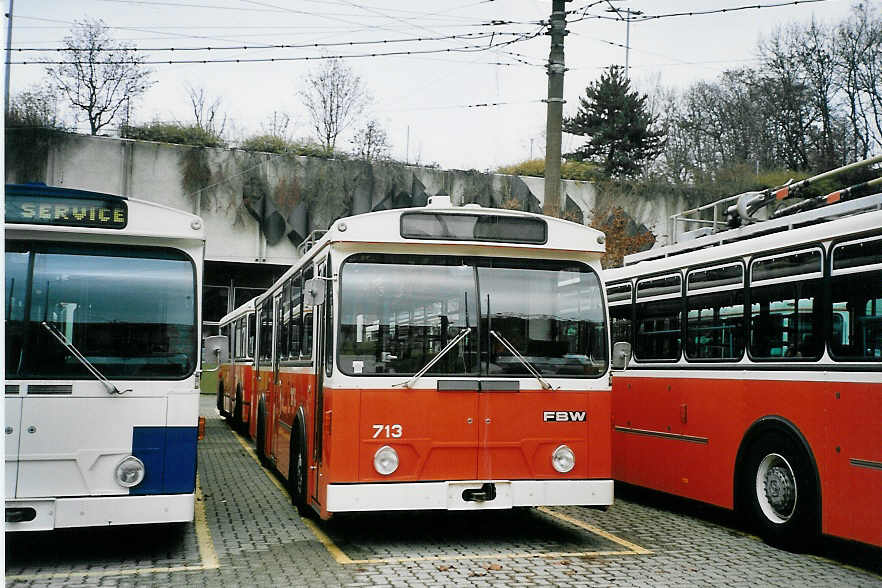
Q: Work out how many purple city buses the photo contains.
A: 0